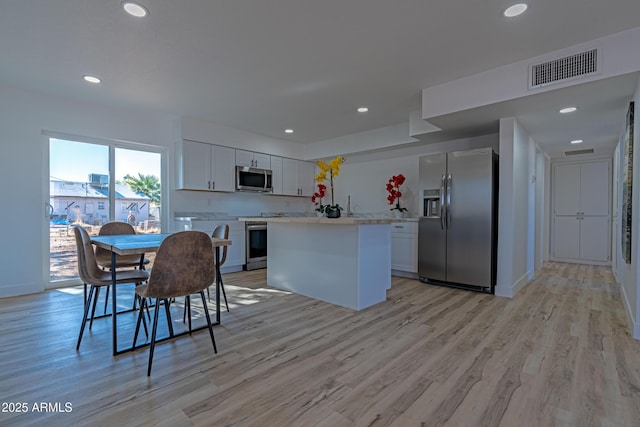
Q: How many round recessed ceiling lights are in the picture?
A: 7